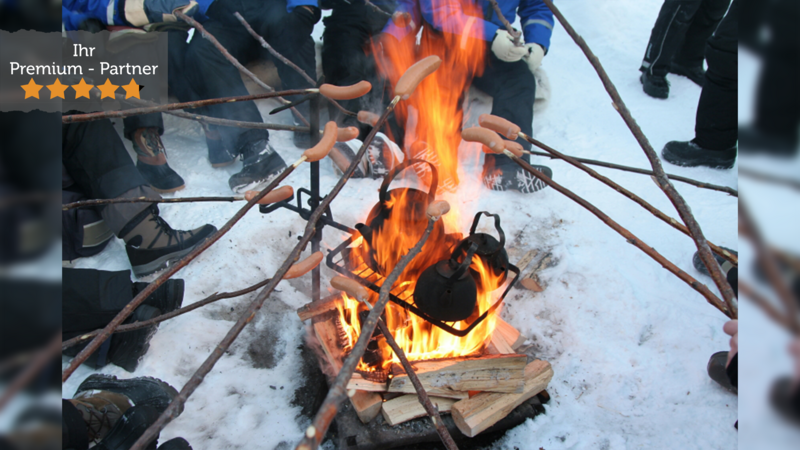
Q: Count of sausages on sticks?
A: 12